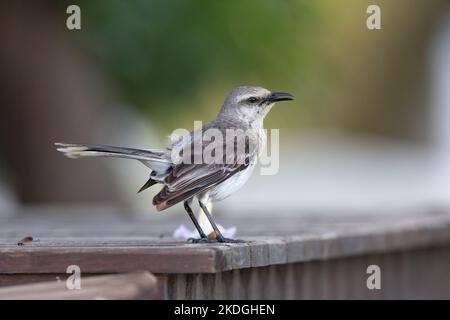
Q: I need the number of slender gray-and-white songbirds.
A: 1